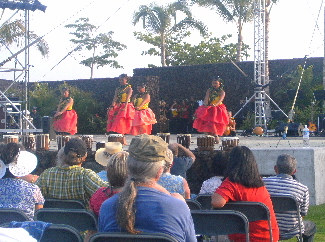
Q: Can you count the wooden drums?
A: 10